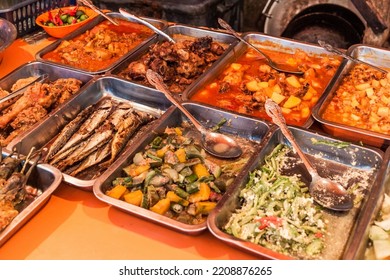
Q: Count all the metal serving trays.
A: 10